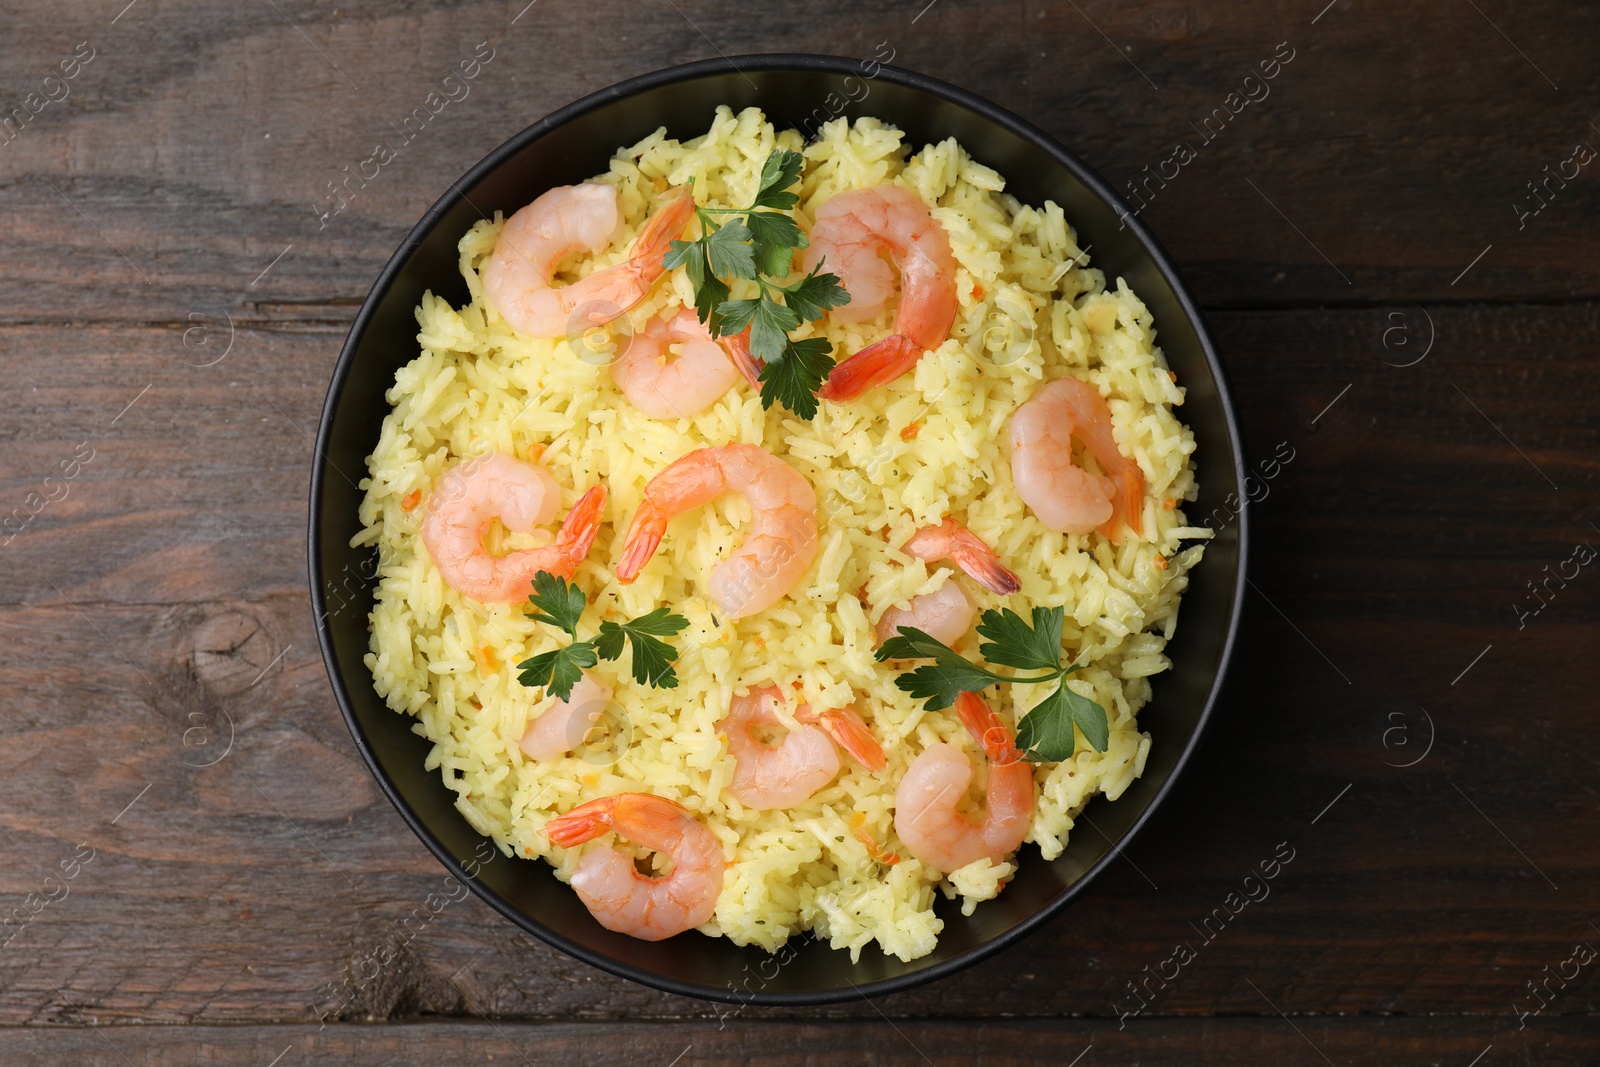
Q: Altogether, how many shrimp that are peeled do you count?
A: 11